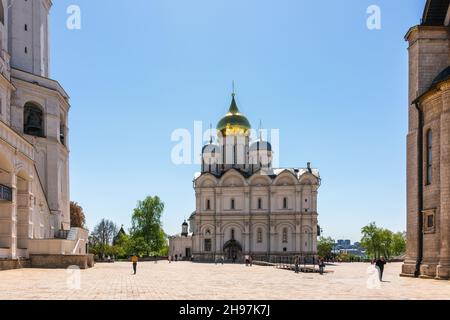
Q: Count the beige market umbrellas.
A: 0